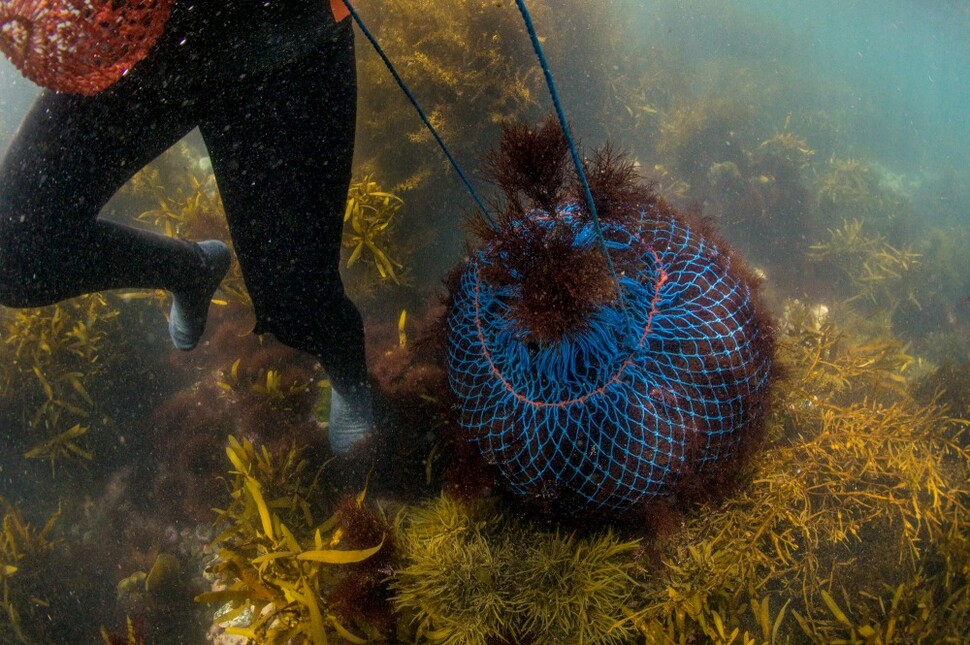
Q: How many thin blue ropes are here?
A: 2